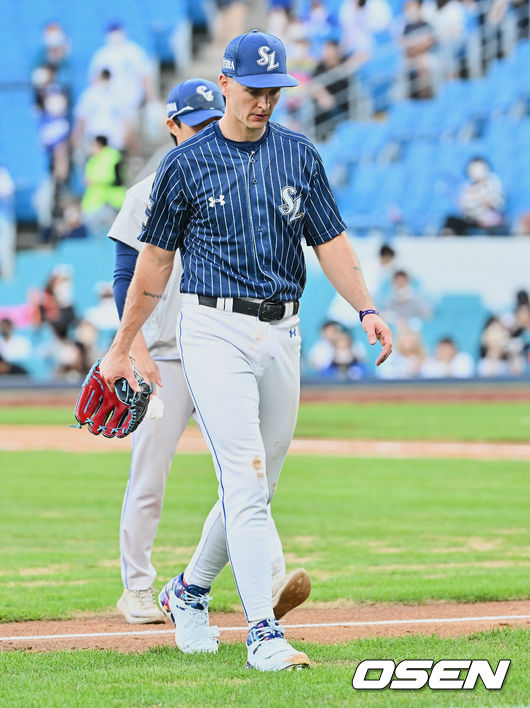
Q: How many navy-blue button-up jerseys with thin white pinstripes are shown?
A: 1